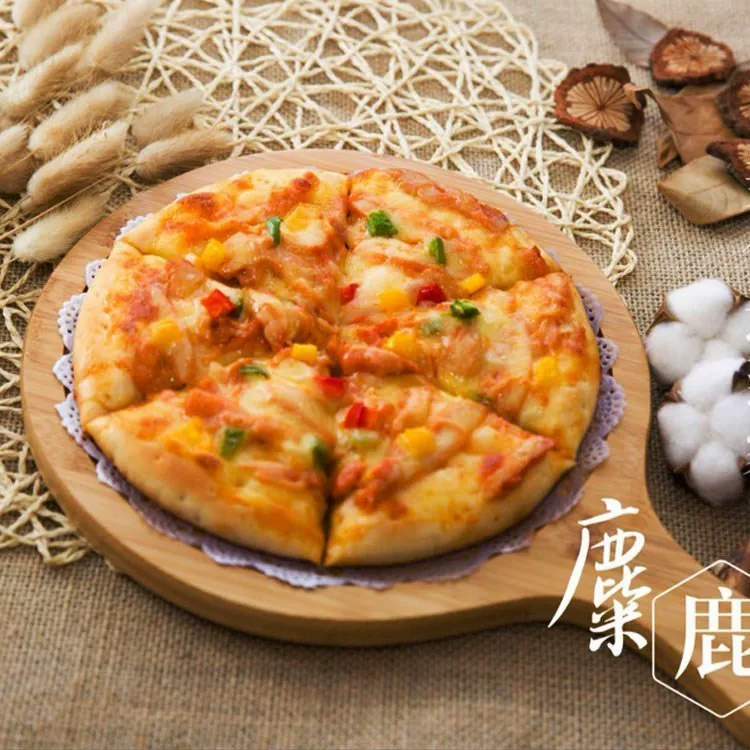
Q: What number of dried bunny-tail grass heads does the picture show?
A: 10